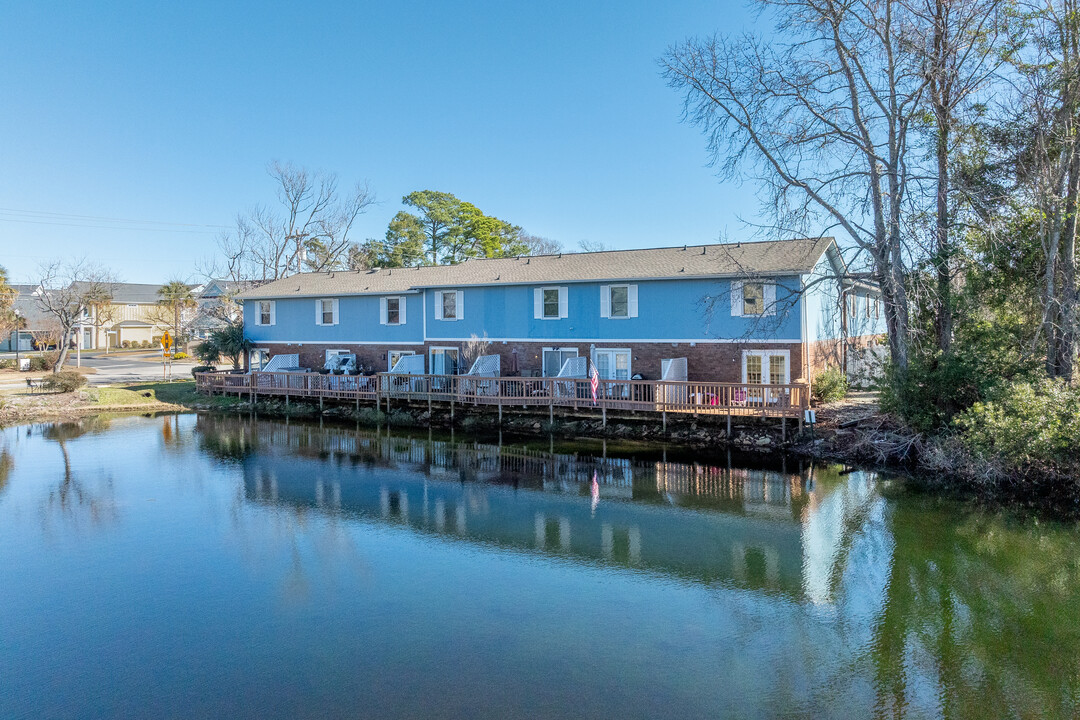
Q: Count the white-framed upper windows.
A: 7